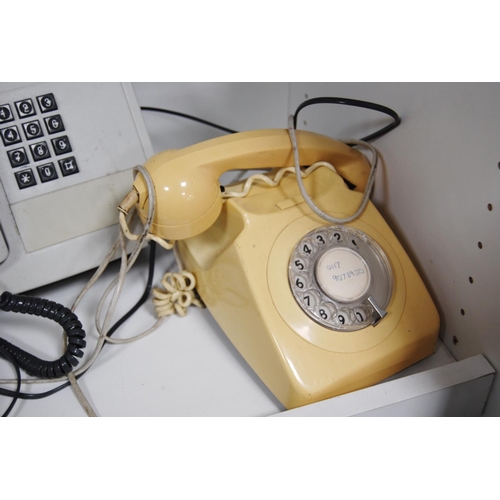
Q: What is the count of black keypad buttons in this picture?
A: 12